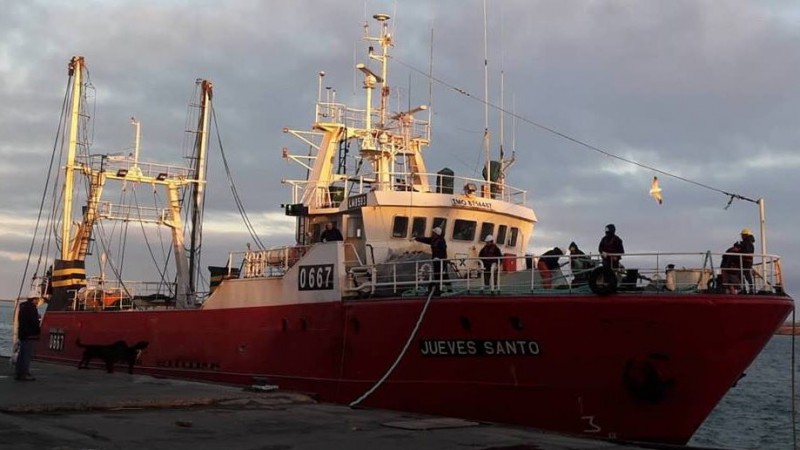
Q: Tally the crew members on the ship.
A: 8